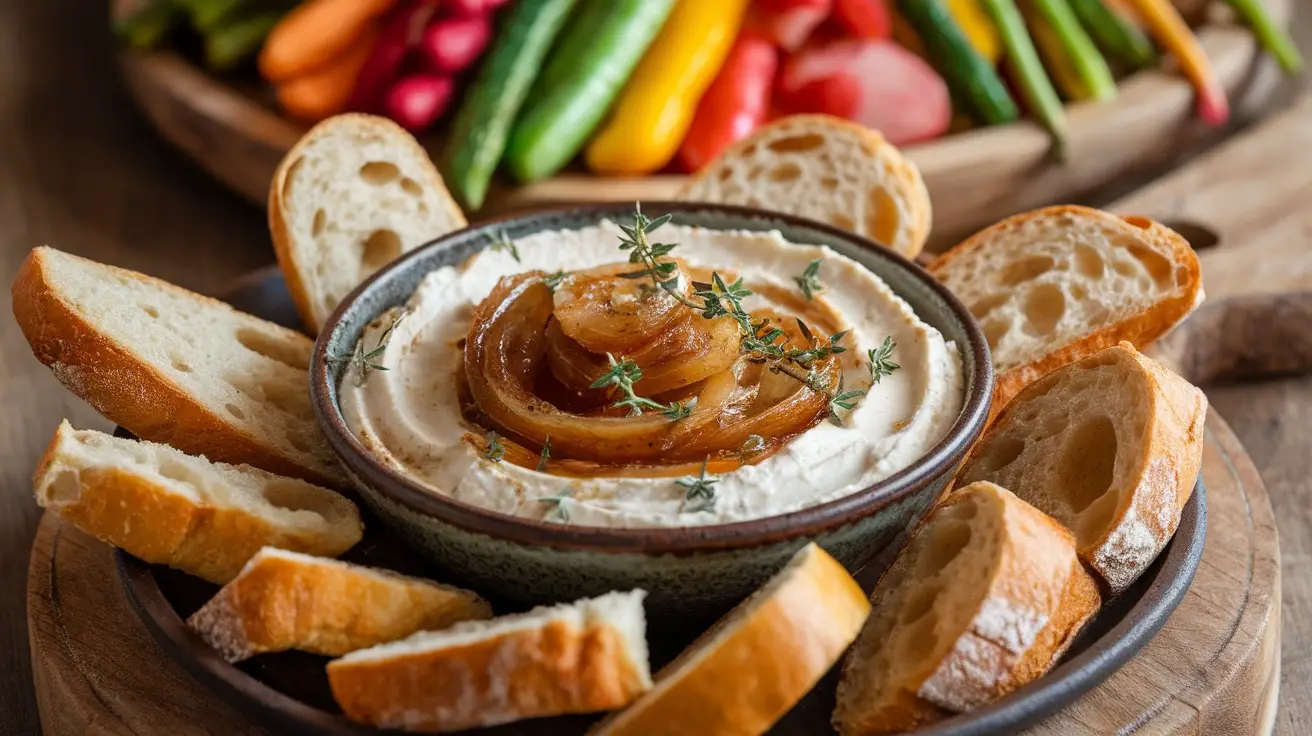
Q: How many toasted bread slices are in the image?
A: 10